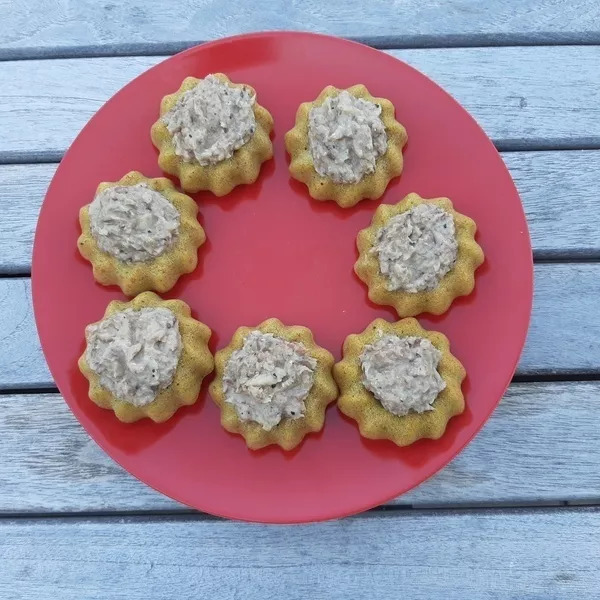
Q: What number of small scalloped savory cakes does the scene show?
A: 7